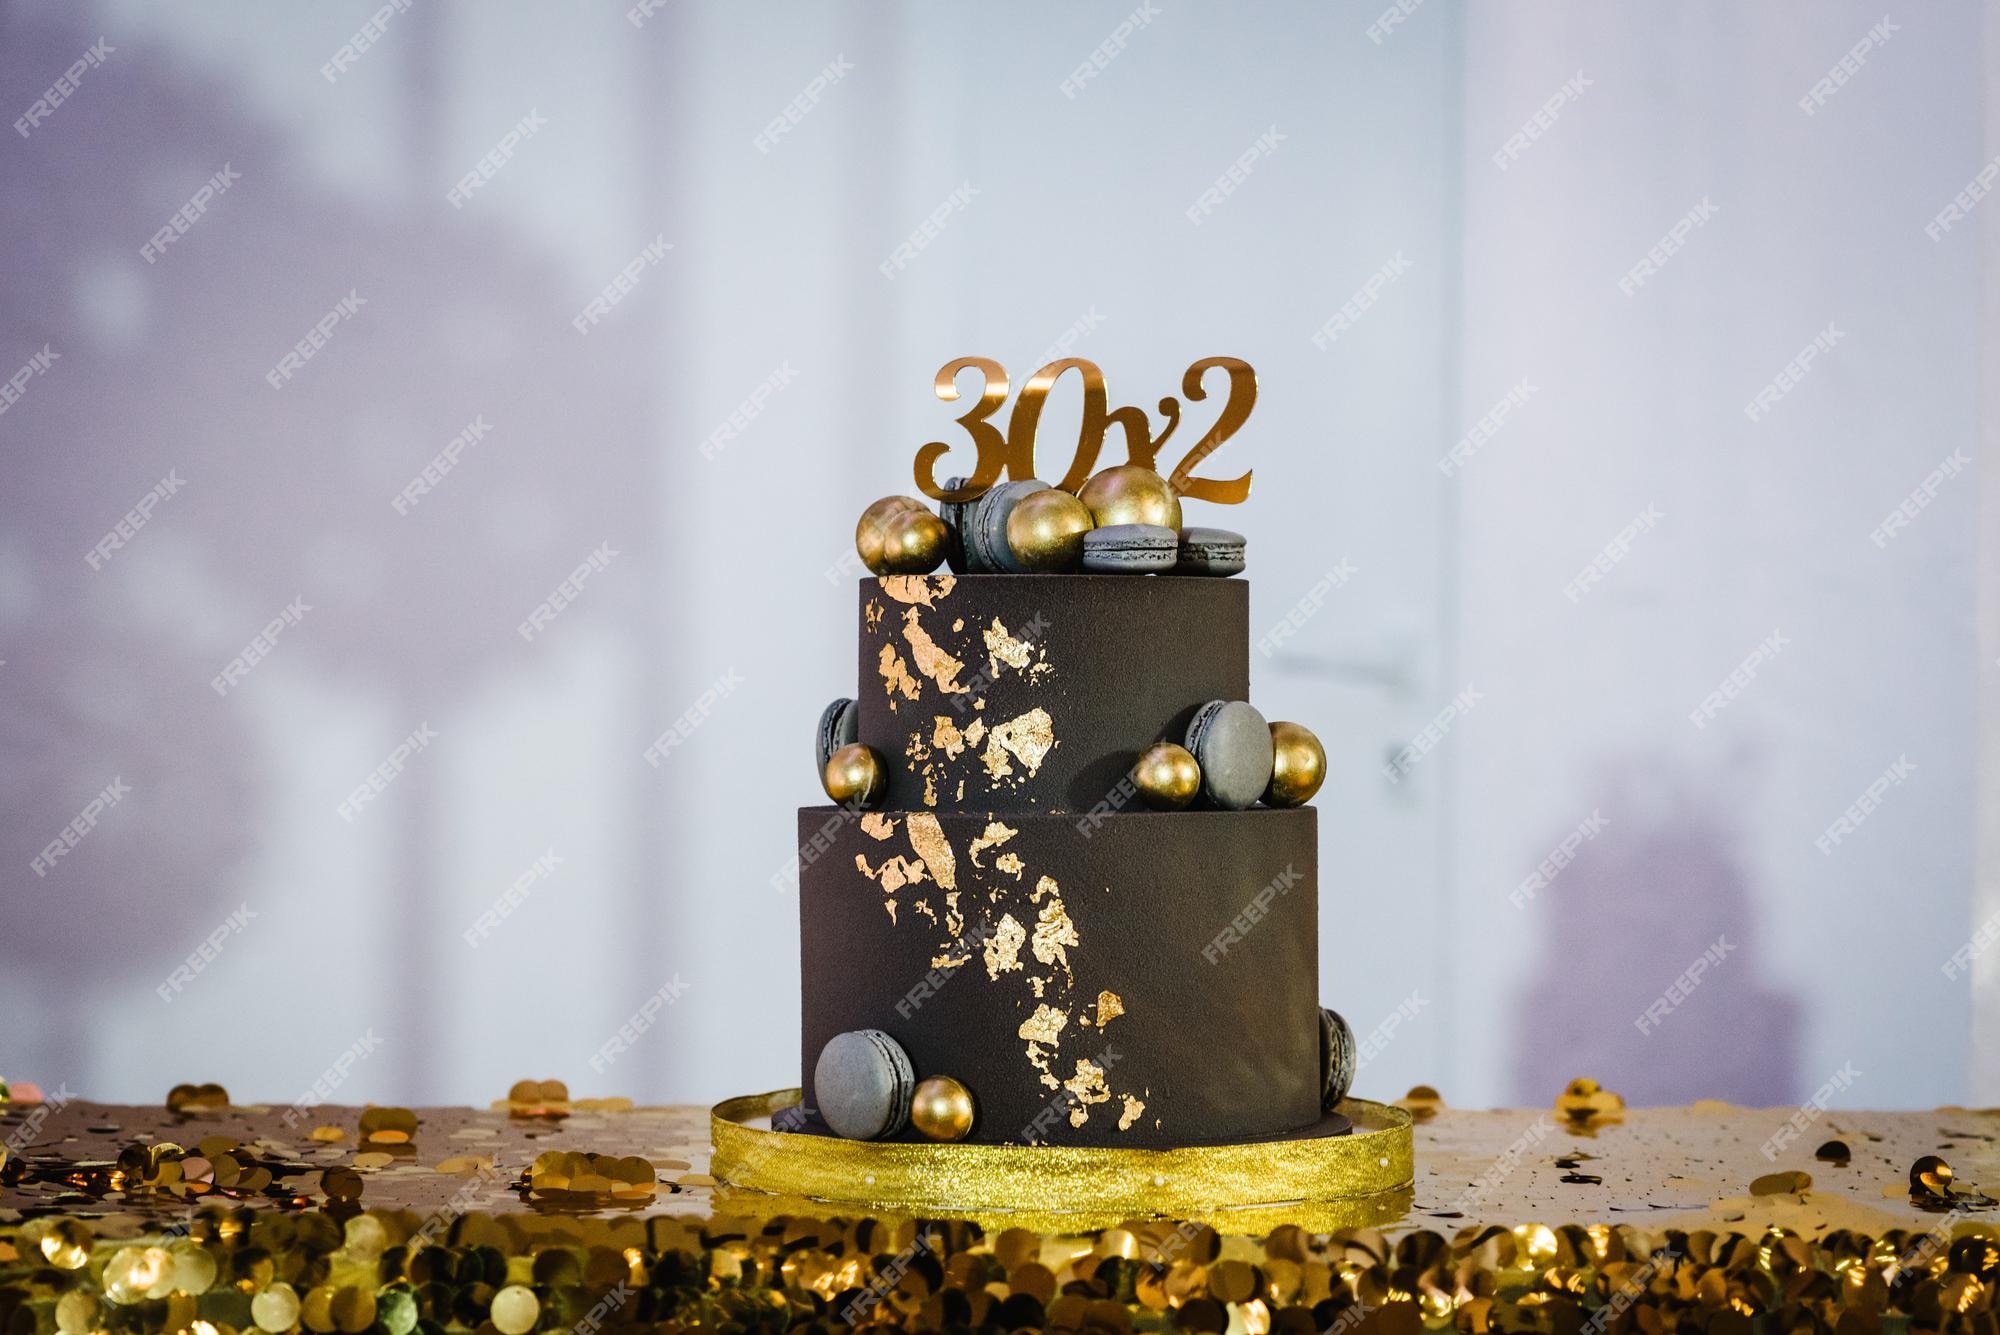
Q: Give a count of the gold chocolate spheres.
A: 8